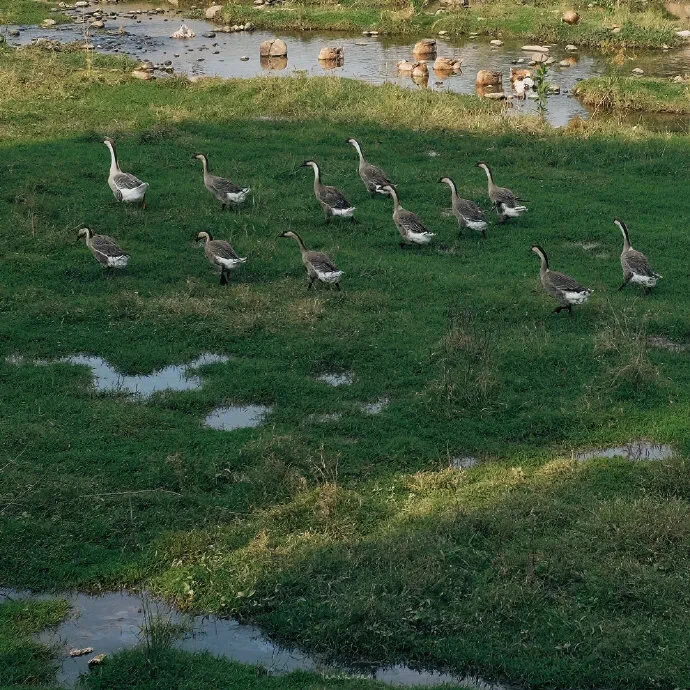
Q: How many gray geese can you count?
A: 12